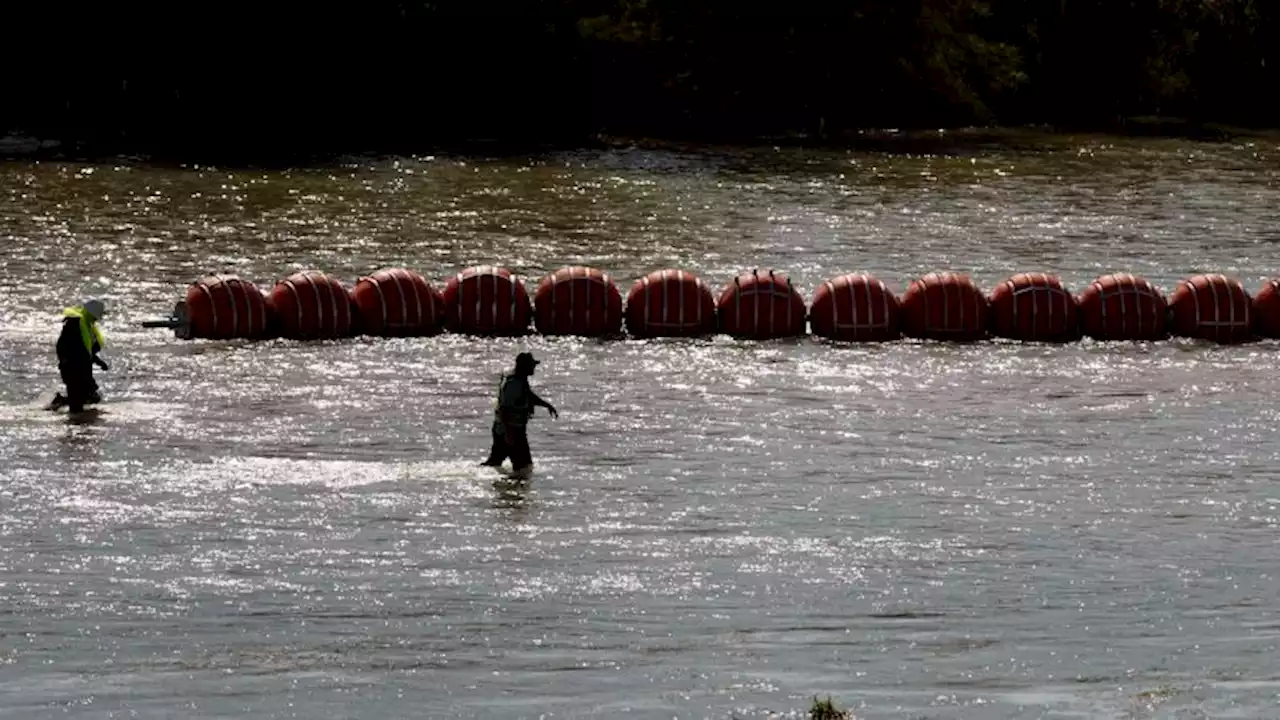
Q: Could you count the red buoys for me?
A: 13